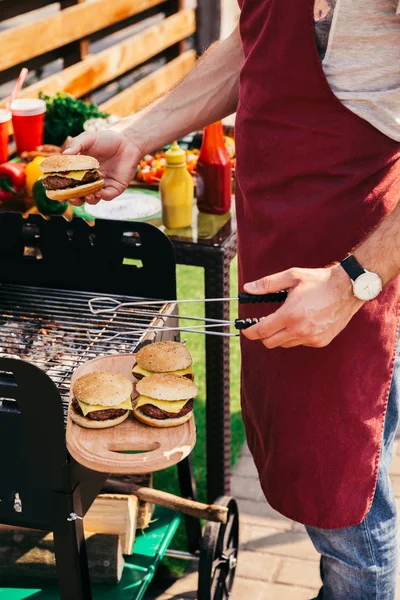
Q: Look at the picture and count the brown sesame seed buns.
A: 4